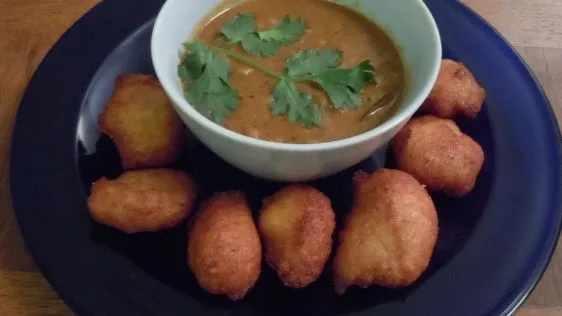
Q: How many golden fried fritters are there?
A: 7